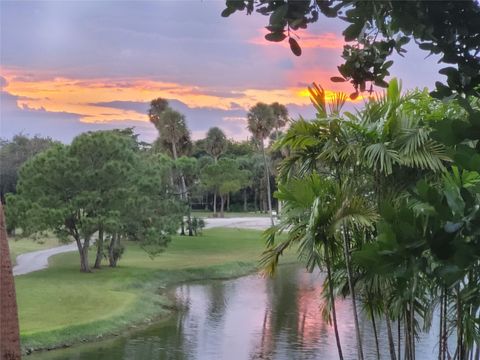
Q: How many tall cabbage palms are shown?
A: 5